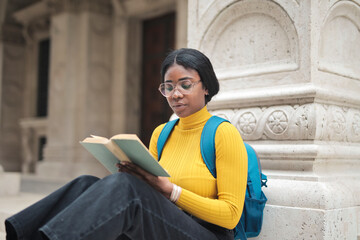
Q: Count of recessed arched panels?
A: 2